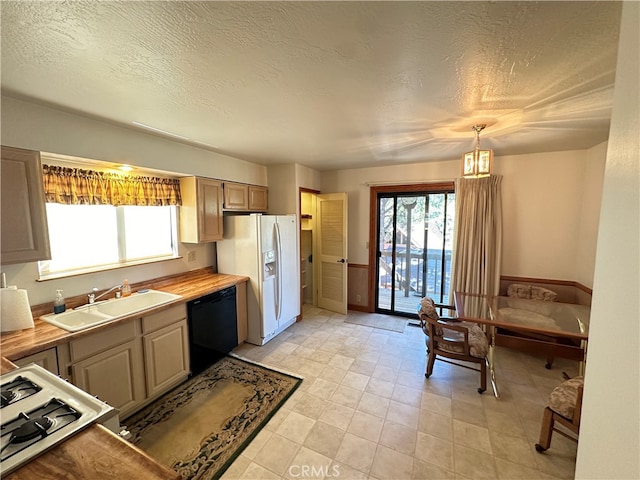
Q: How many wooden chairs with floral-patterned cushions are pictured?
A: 3